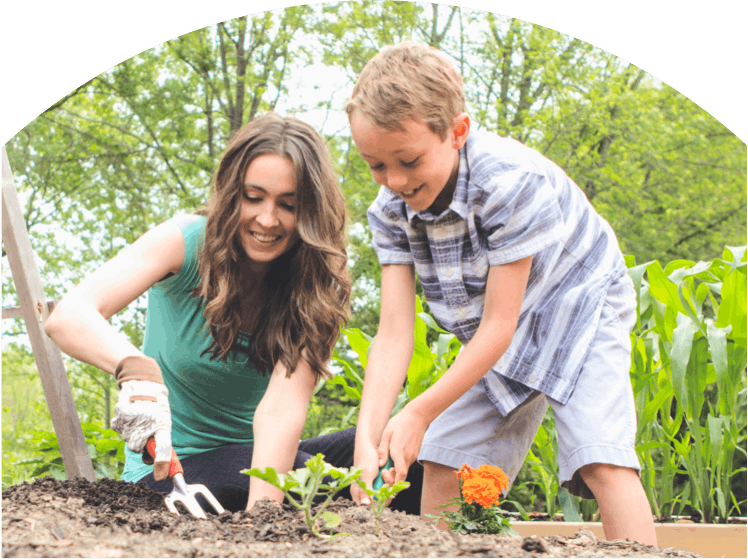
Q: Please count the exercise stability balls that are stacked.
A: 0